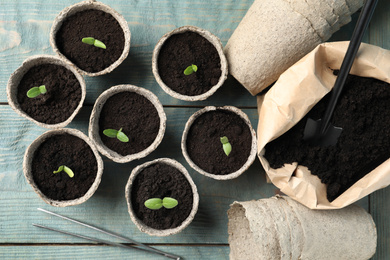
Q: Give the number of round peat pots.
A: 7